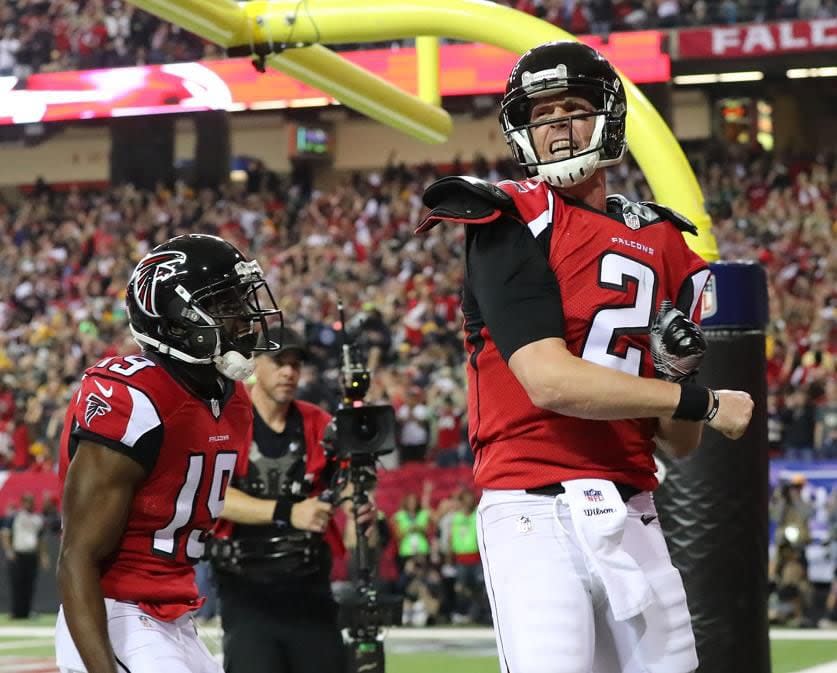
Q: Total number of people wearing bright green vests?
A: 2